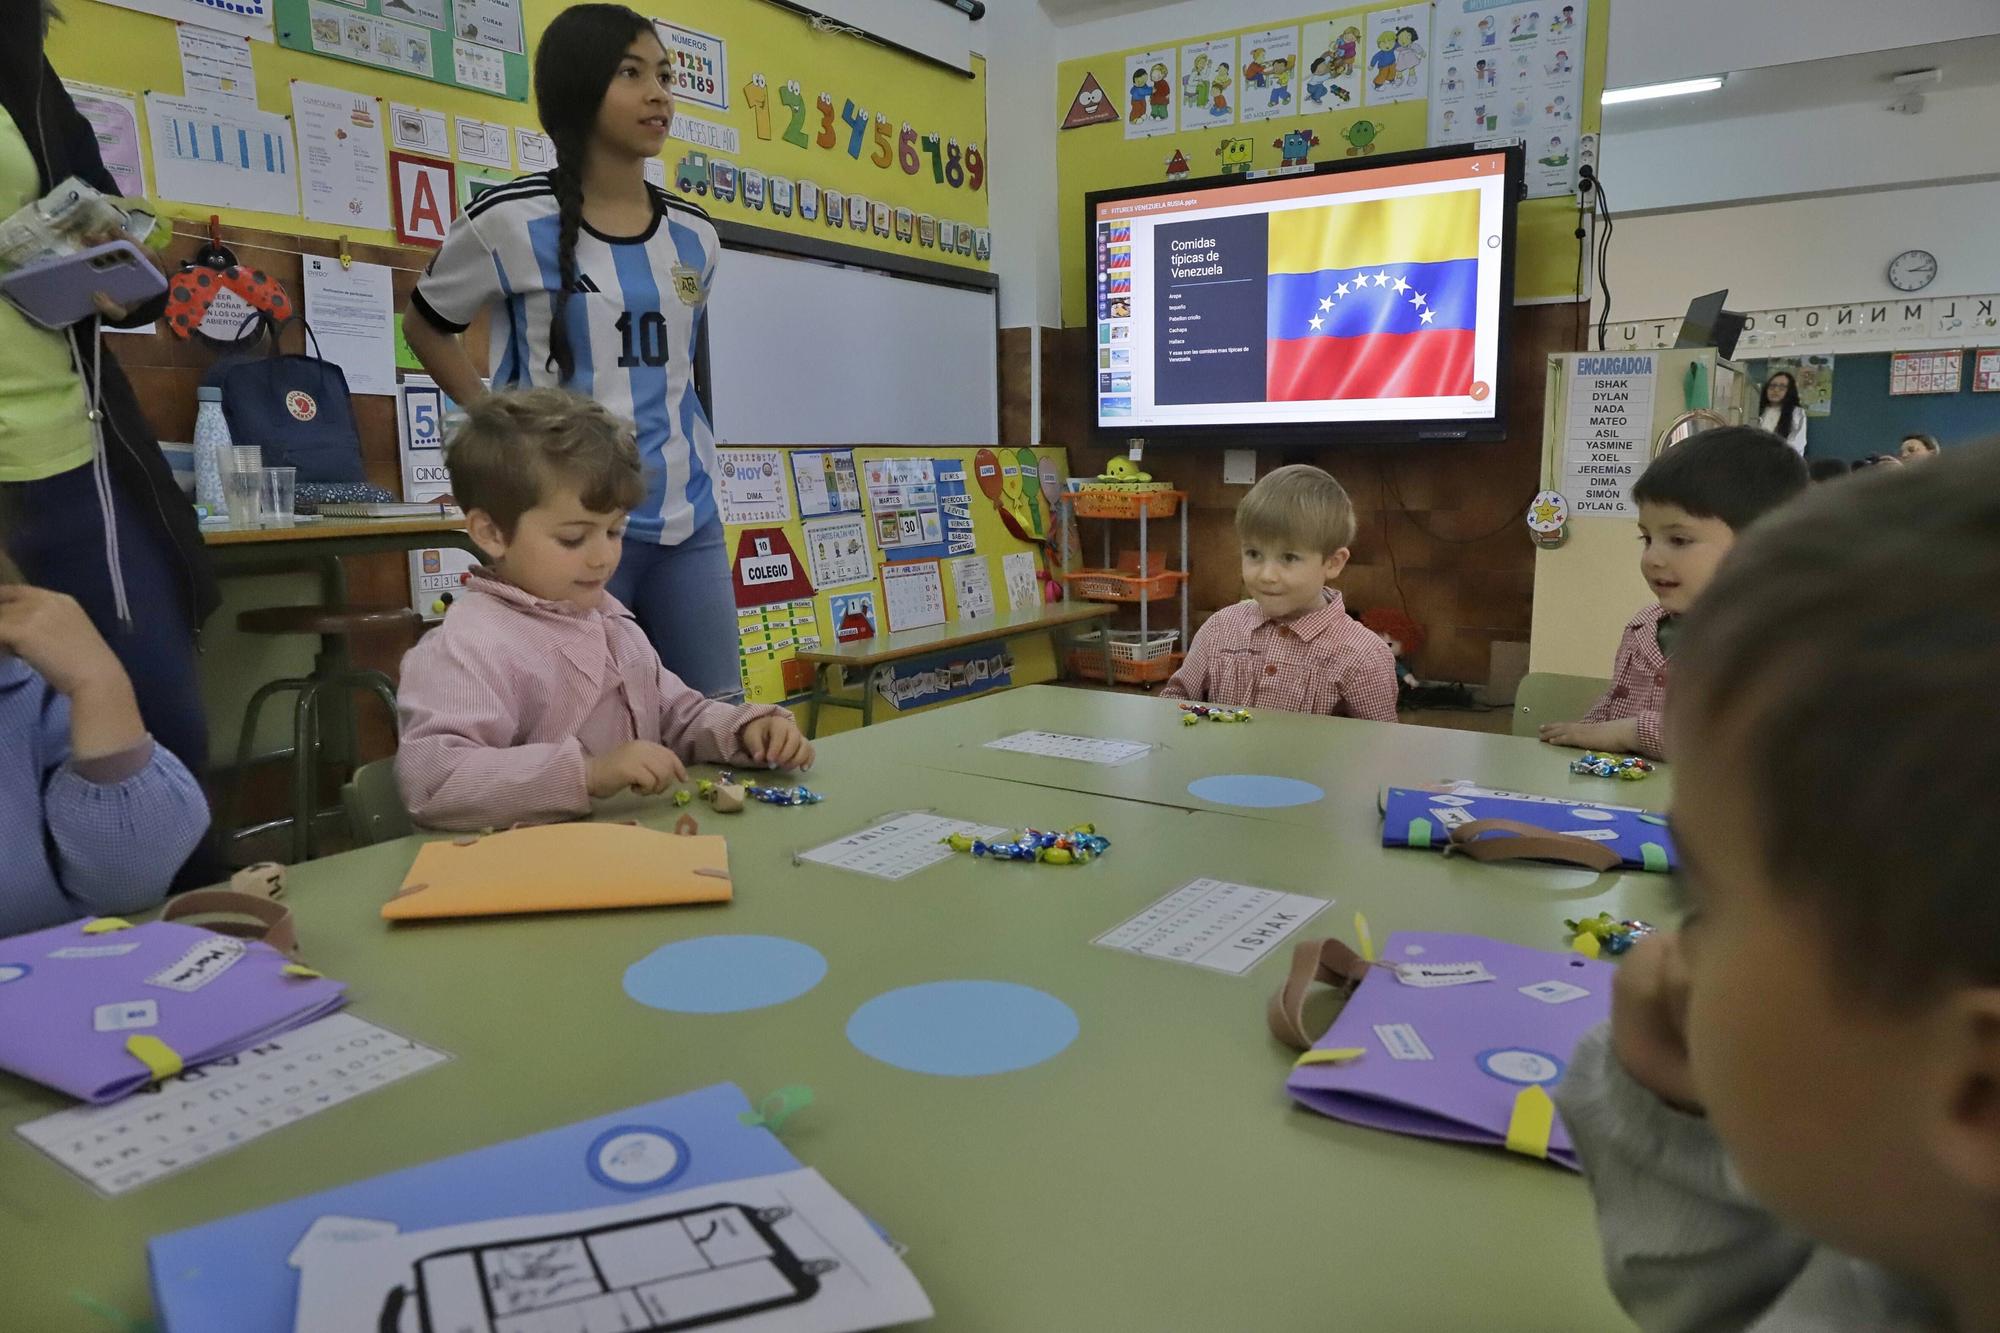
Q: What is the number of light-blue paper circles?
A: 3